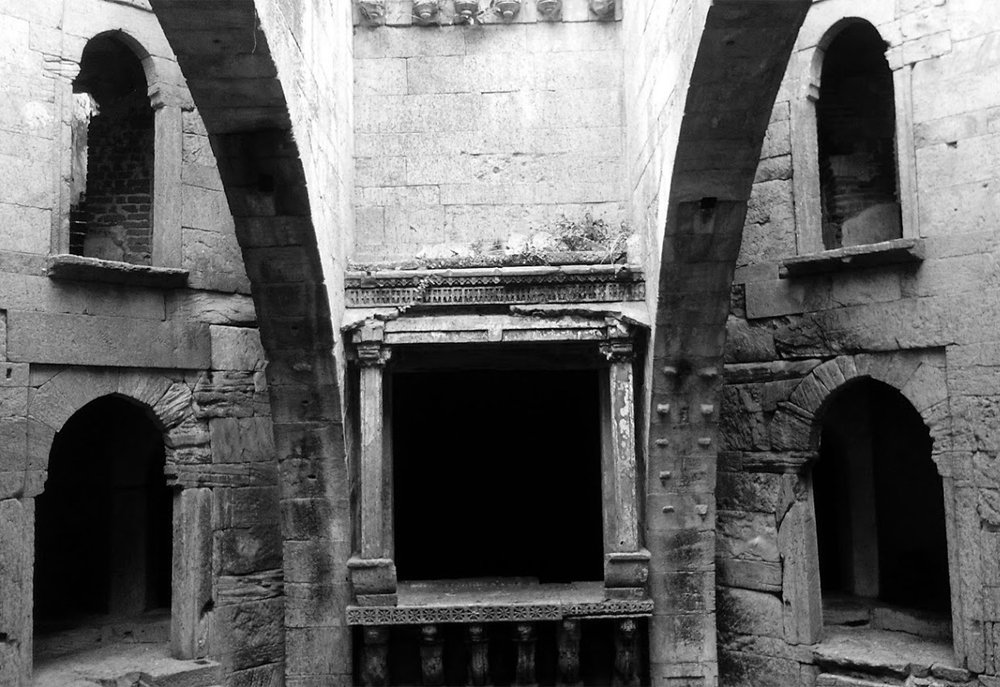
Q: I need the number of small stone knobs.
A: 9